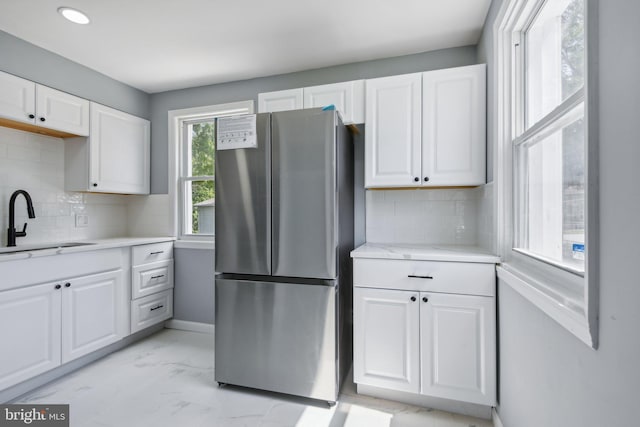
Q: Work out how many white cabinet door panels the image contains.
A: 11